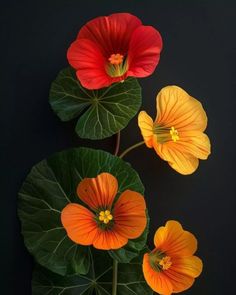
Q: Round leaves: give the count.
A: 3